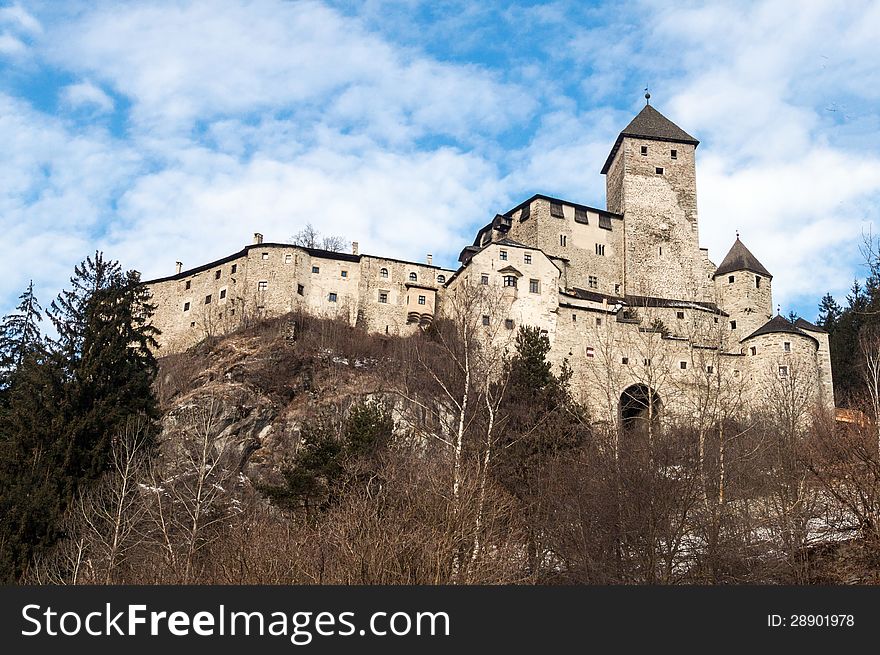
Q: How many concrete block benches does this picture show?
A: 0